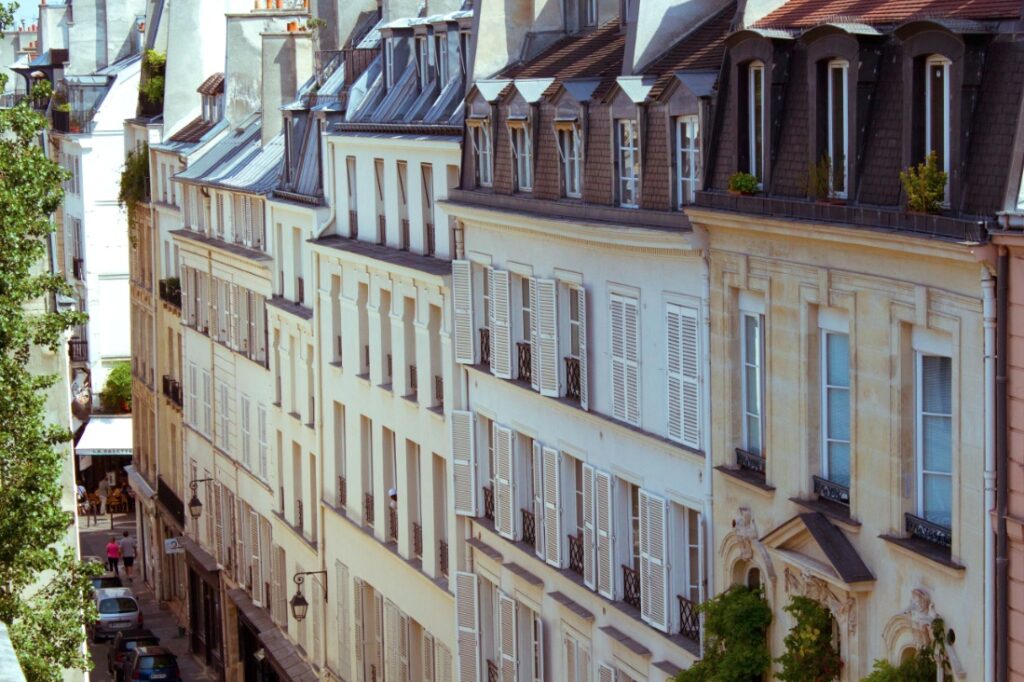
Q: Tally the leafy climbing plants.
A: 3